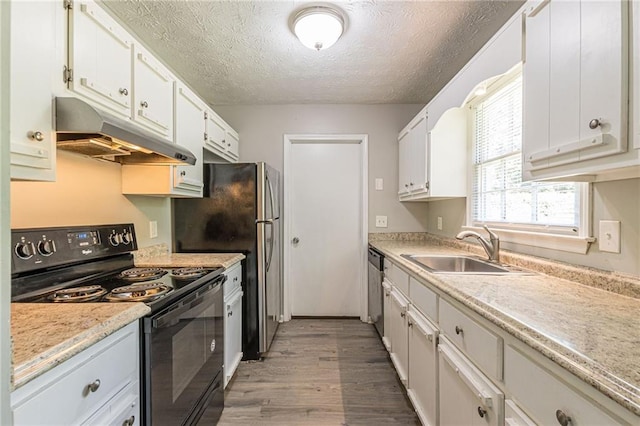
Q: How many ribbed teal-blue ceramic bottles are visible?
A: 0